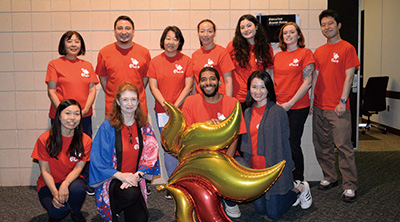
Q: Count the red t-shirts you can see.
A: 11